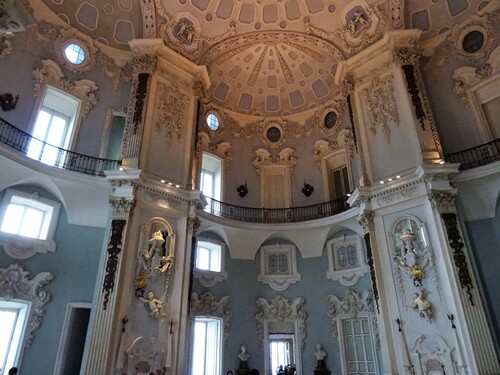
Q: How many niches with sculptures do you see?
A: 2